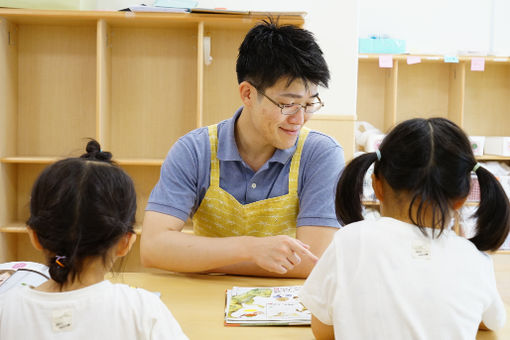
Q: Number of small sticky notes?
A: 4